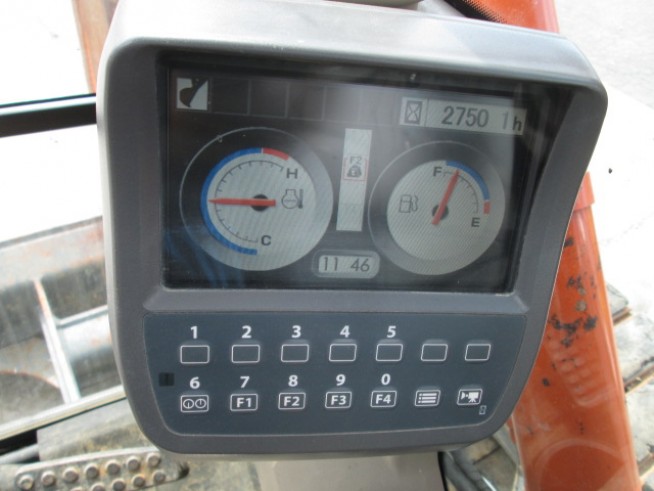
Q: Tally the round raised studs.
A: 12